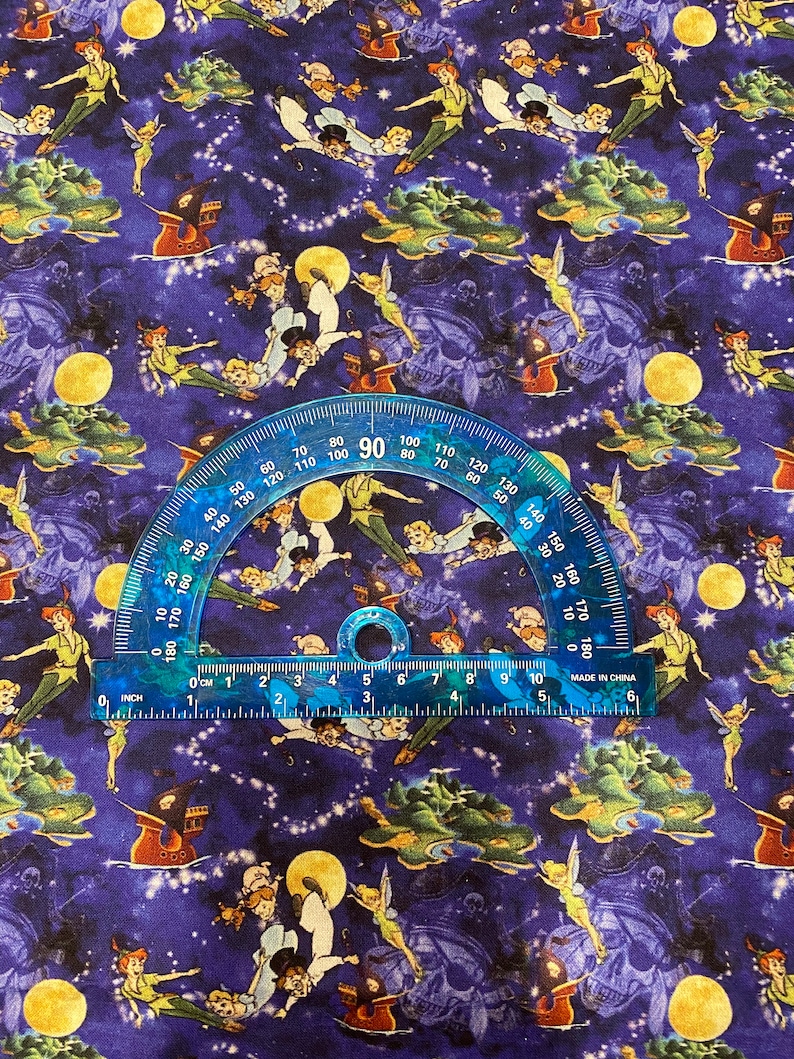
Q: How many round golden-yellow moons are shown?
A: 12